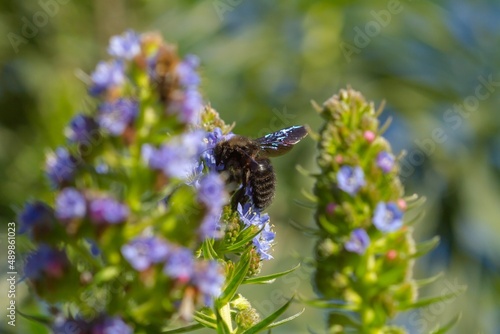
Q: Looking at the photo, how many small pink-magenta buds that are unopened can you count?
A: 5